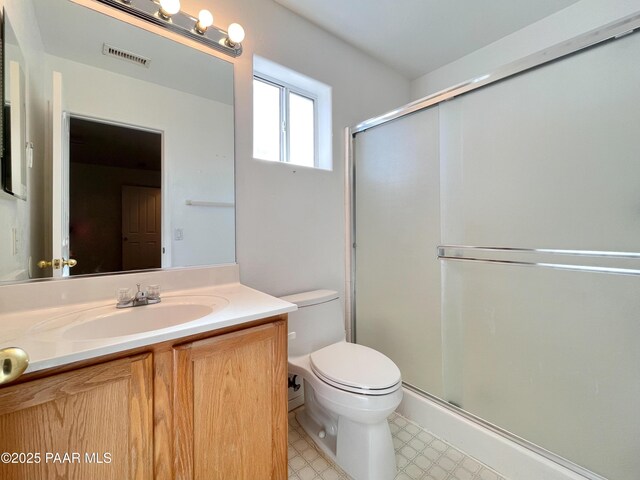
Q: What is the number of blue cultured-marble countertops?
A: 0